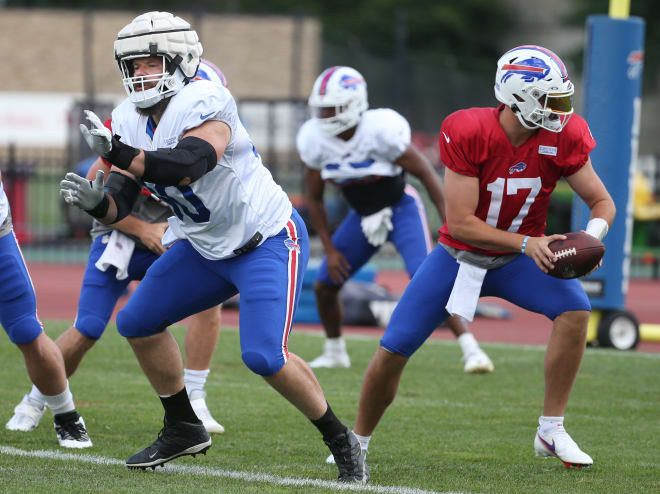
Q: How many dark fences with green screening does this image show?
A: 1